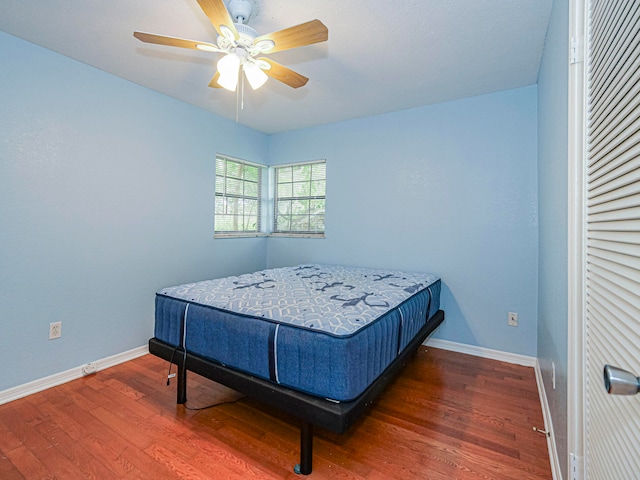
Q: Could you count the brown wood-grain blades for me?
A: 5